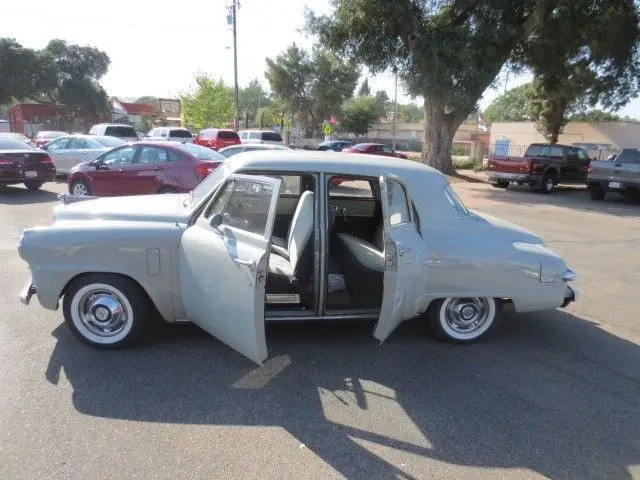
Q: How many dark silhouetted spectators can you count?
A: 0